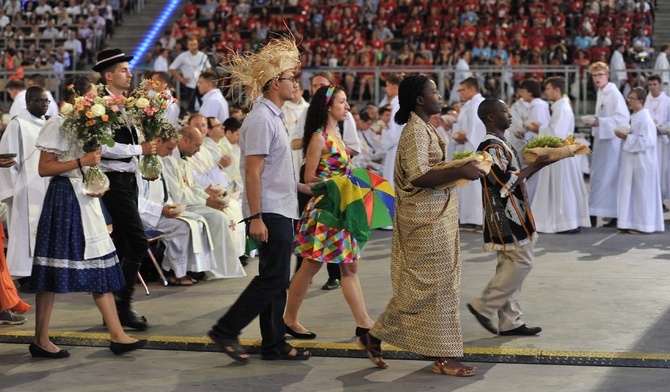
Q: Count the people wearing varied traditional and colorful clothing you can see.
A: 6